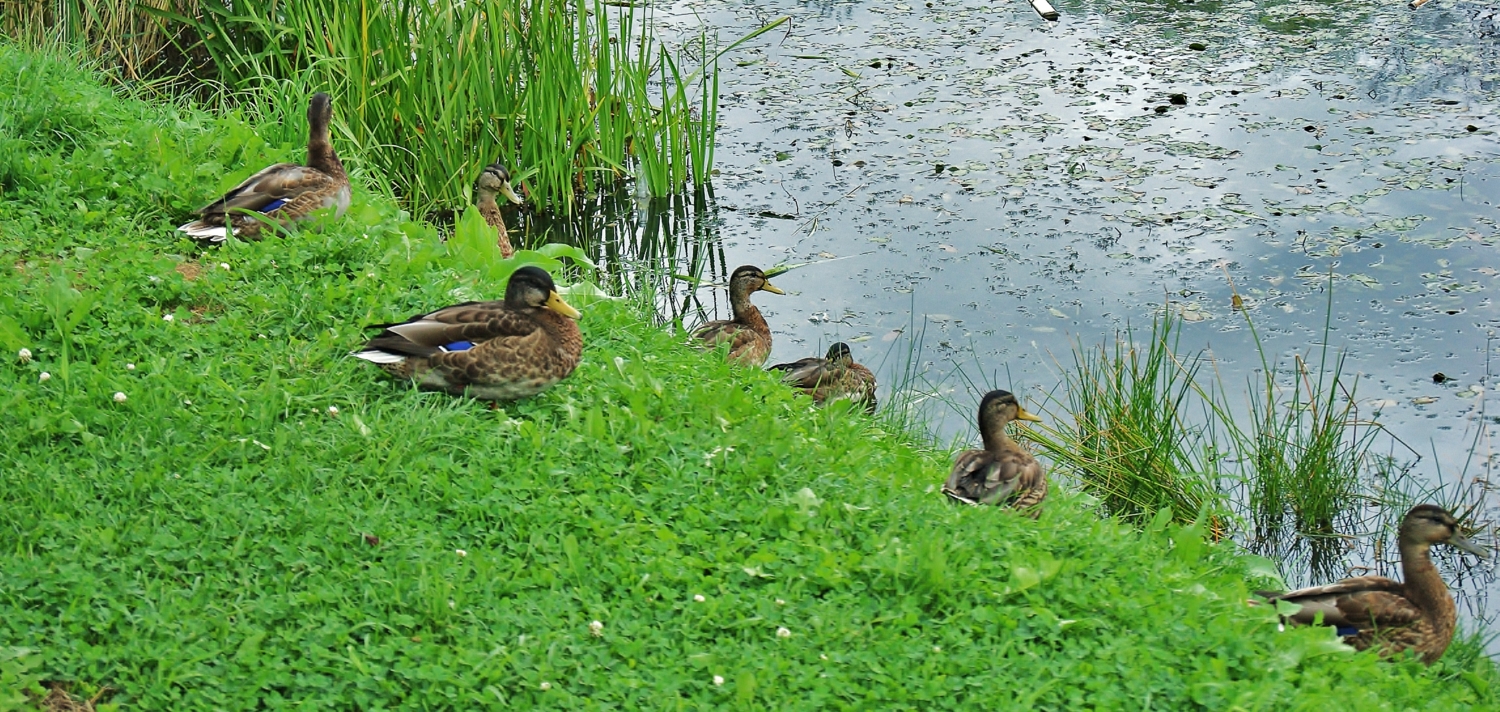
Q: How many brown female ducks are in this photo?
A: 7